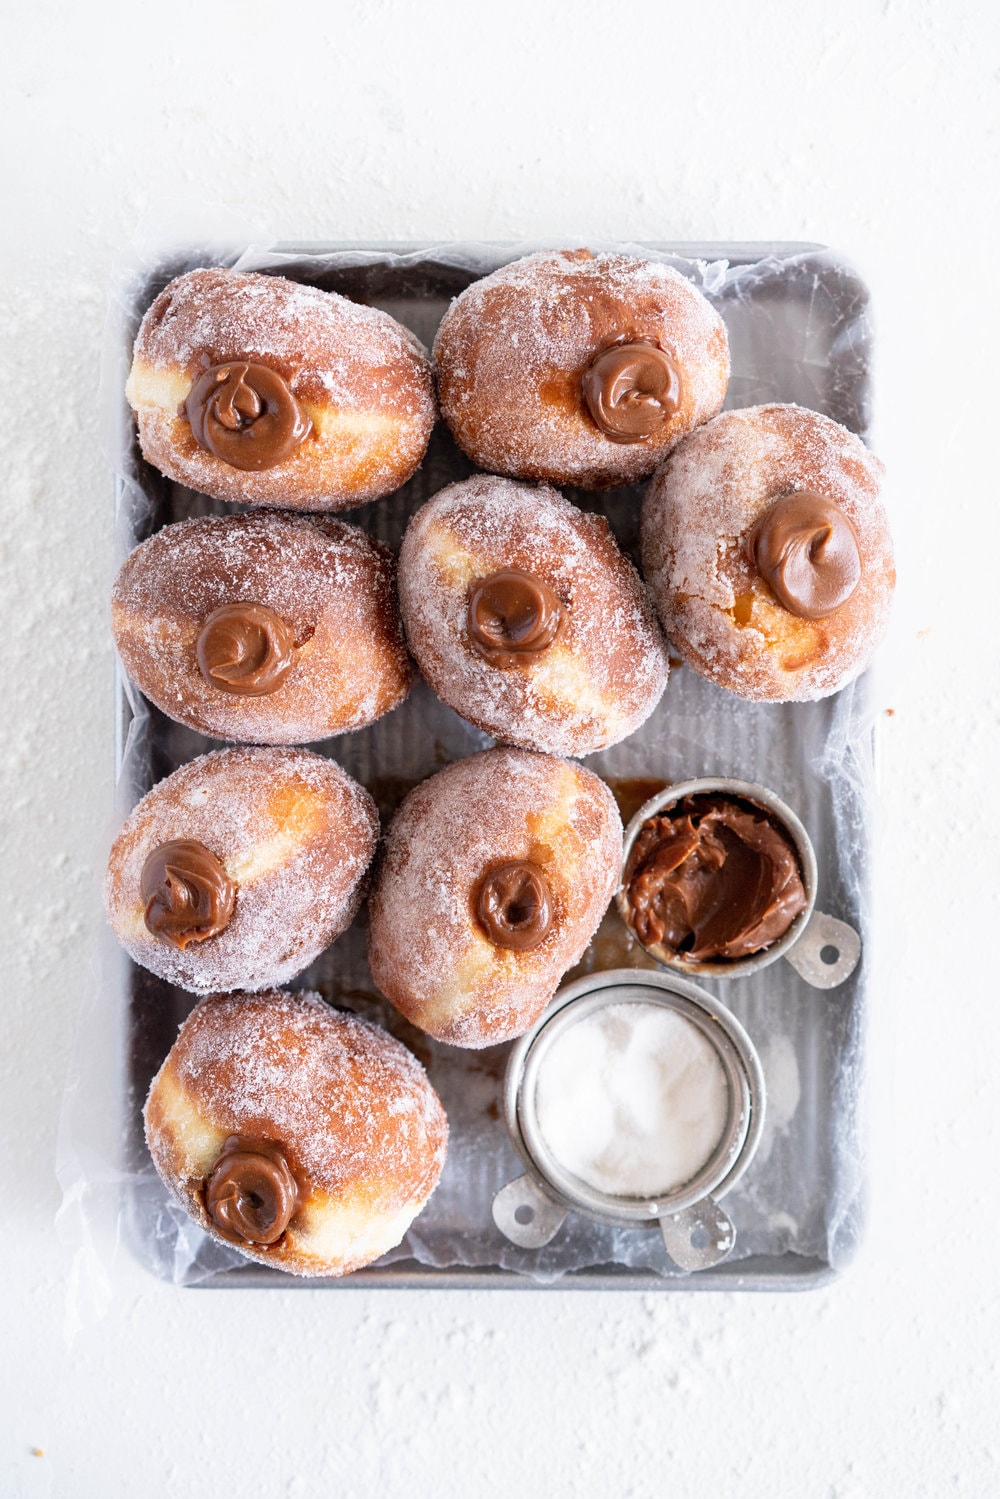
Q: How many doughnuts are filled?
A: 8